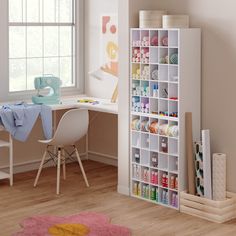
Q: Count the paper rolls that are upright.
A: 4